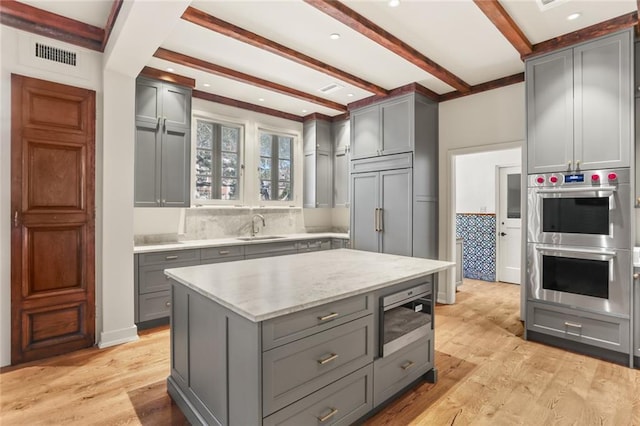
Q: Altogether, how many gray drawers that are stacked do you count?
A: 3